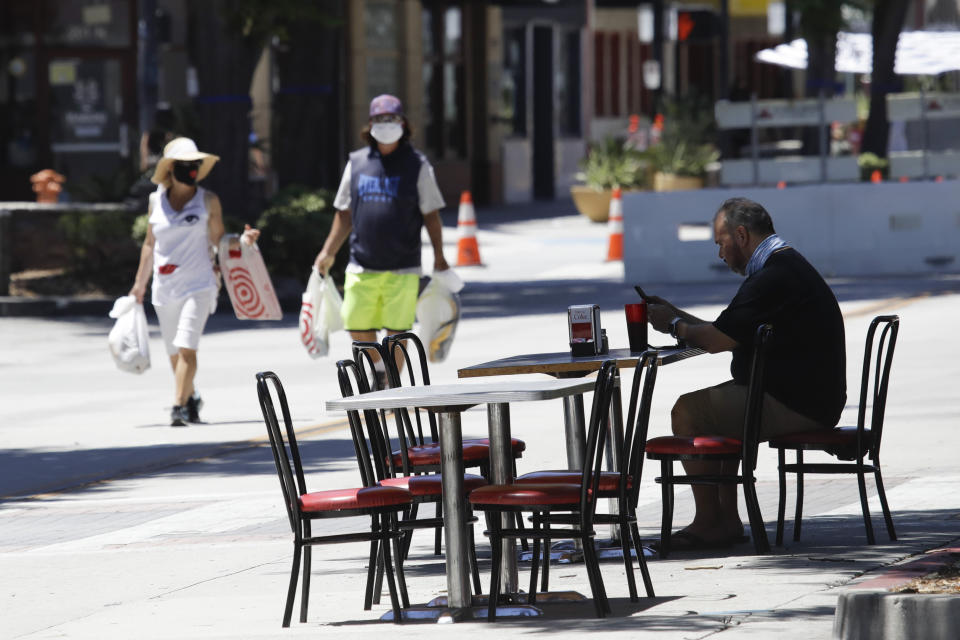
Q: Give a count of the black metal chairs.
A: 8